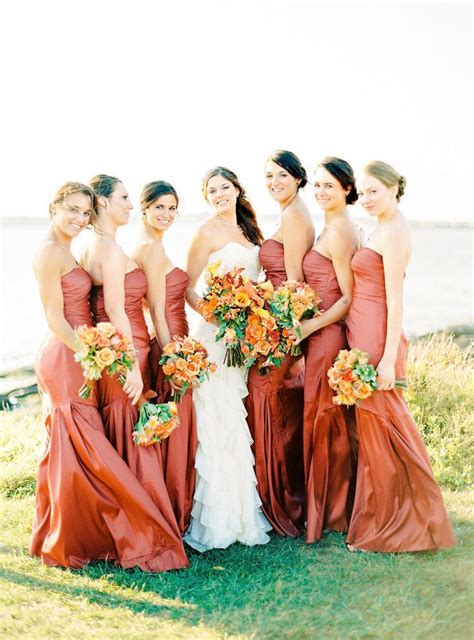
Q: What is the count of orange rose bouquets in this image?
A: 7